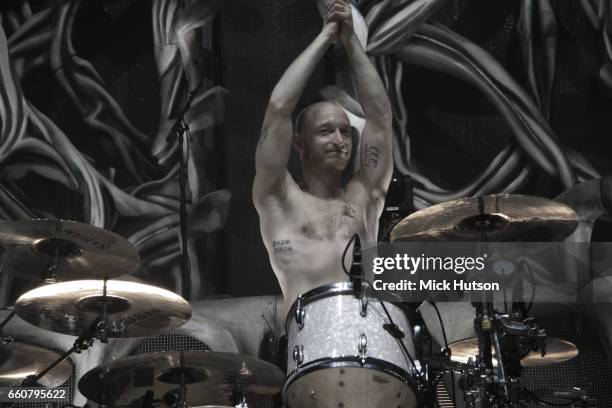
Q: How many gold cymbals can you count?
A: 6